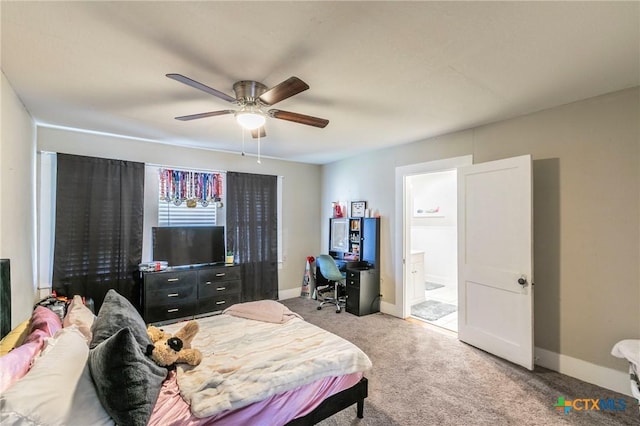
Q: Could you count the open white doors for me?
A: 1